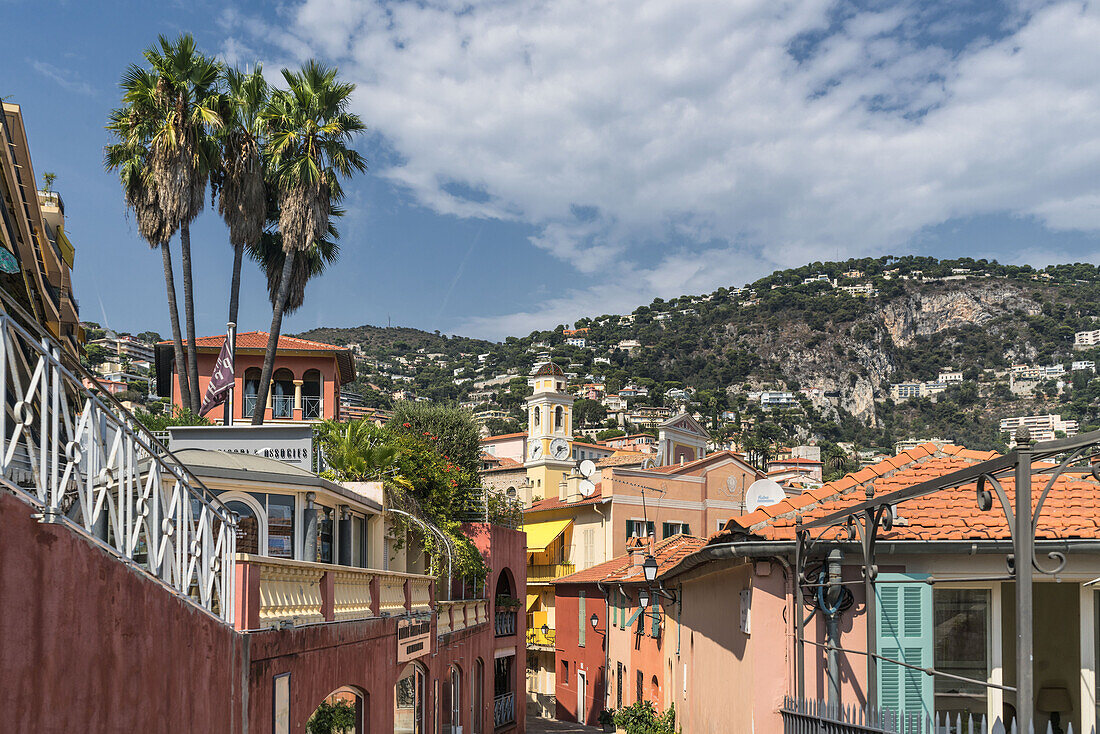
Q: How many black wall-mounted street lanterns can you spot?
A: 4